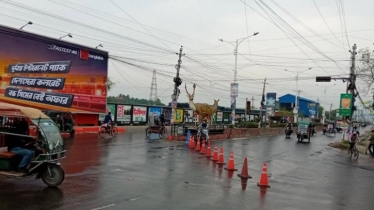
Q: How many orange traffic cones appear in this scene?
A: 10